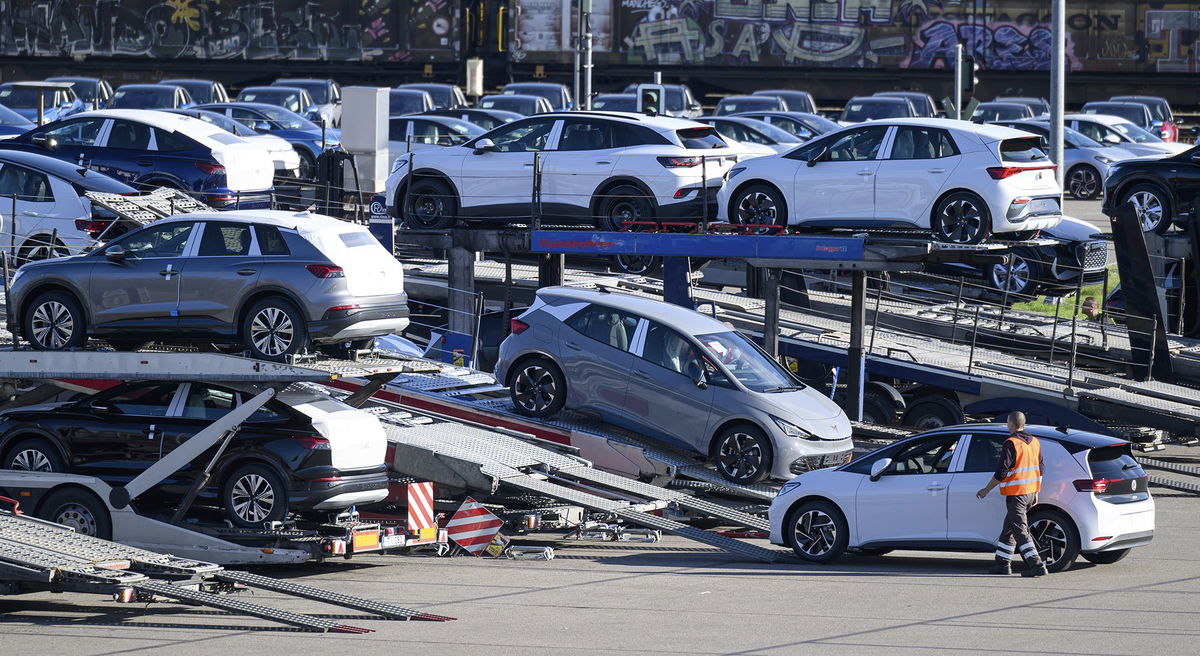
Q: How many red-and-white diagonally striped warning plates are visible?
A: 2